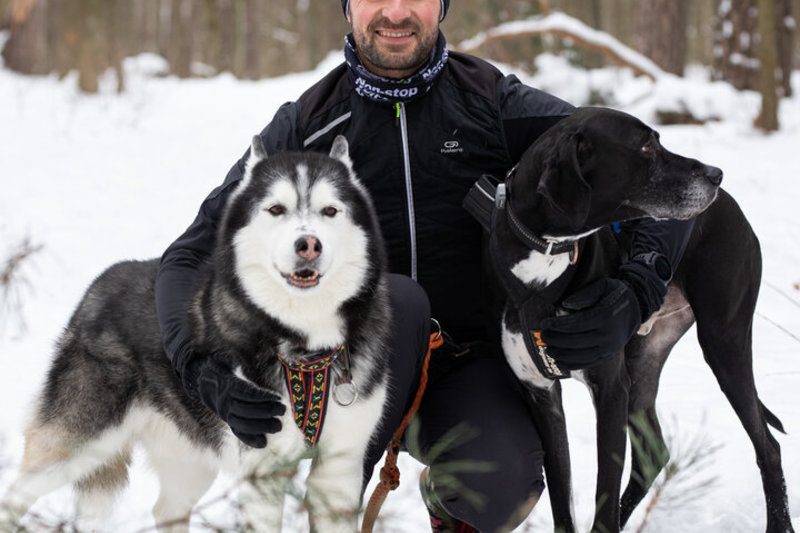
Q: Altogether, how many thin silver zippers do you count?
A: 1